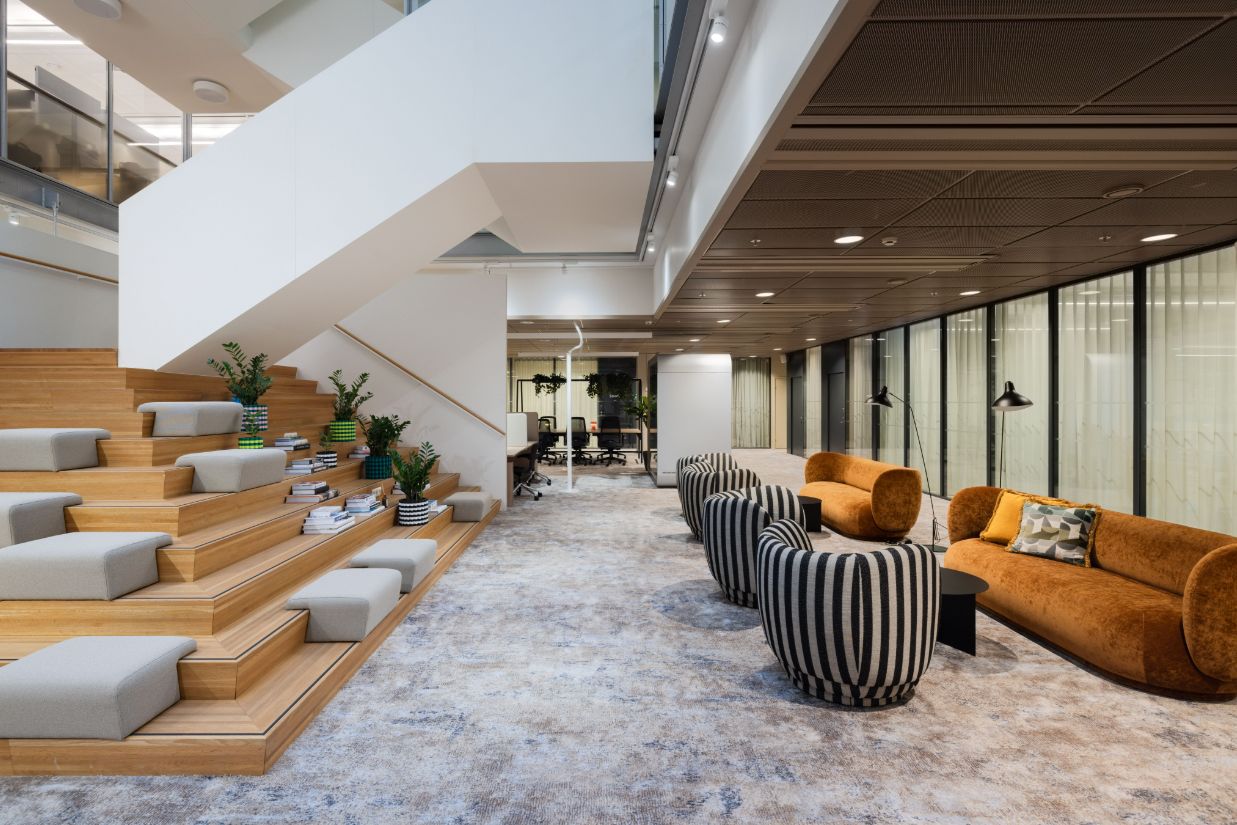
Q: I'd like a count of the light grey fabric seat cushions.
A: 9